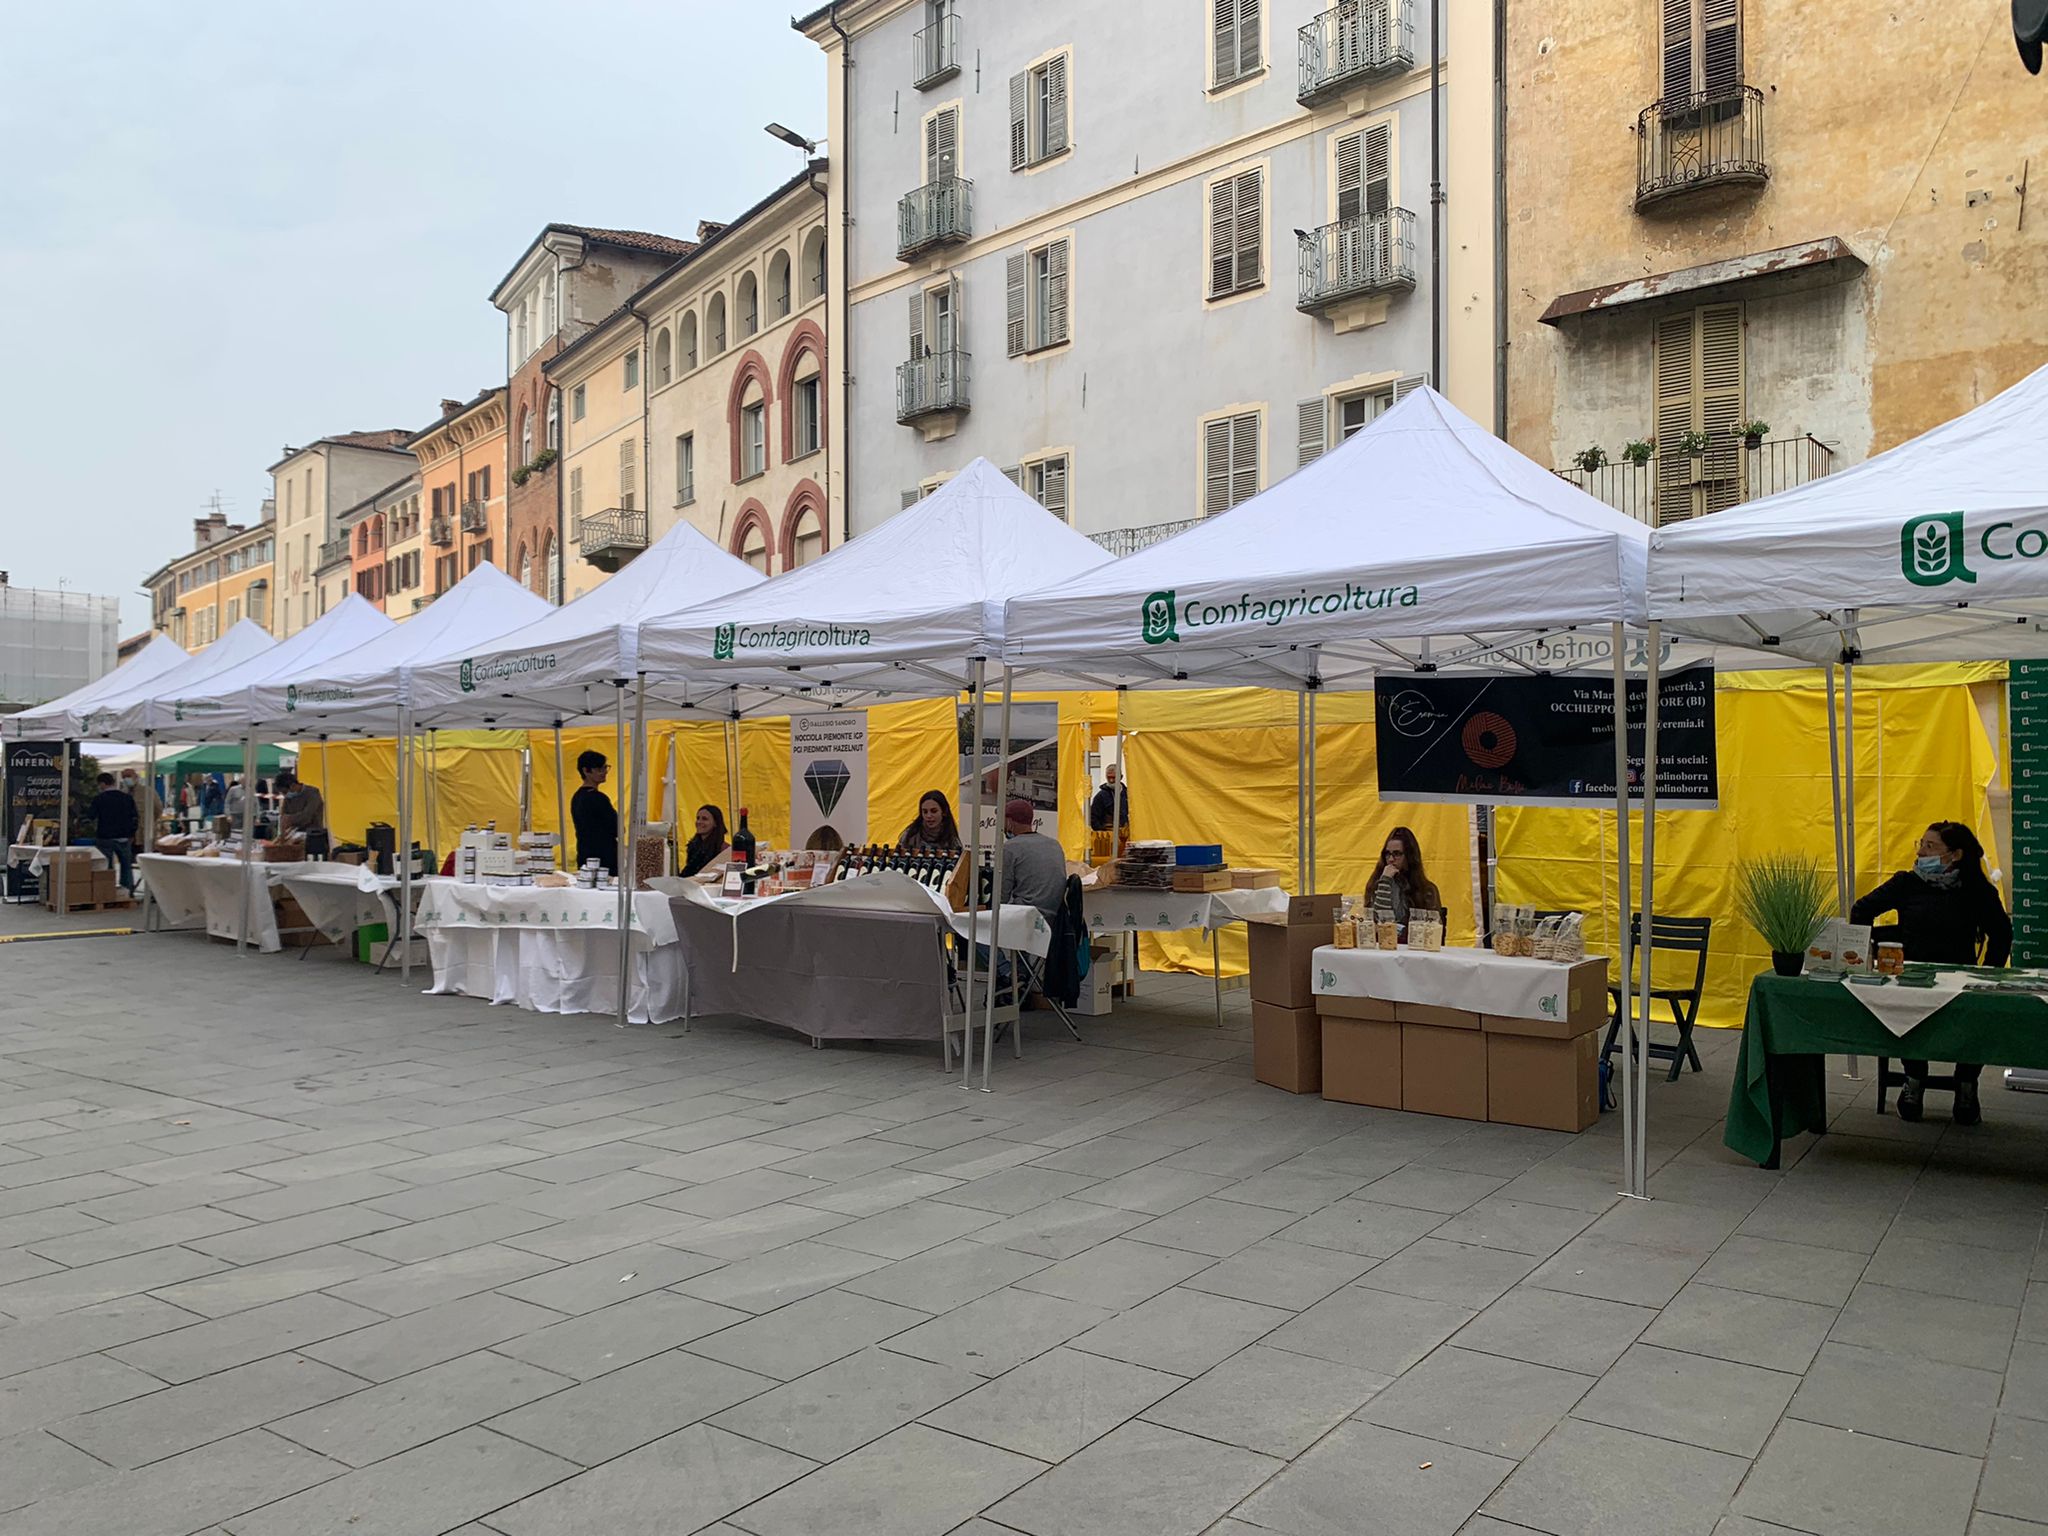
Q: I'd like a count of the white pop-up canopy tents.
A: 8